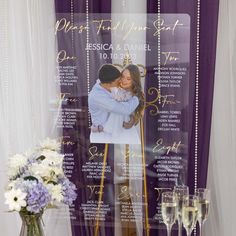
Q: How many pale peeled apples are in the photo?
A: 0